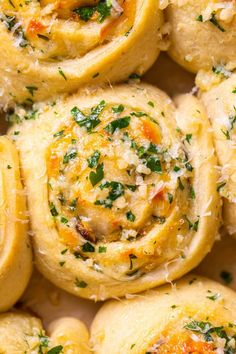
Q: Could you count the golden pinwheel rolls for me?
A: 7